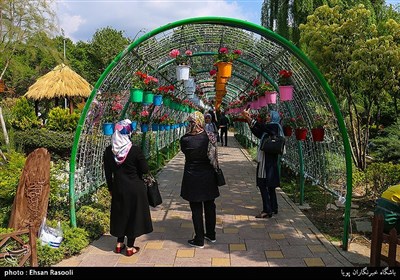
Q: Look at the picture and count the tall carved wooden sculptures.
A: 1